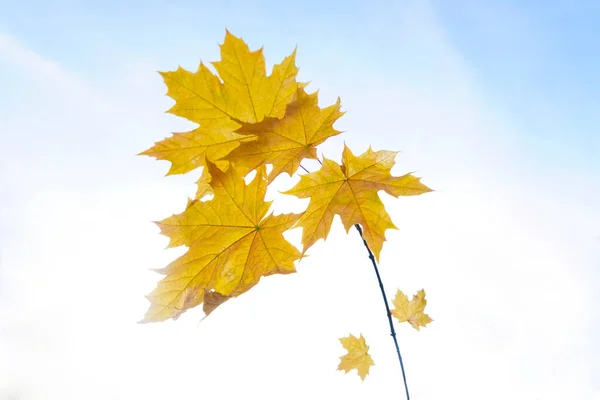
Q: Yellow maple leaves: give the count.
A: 6